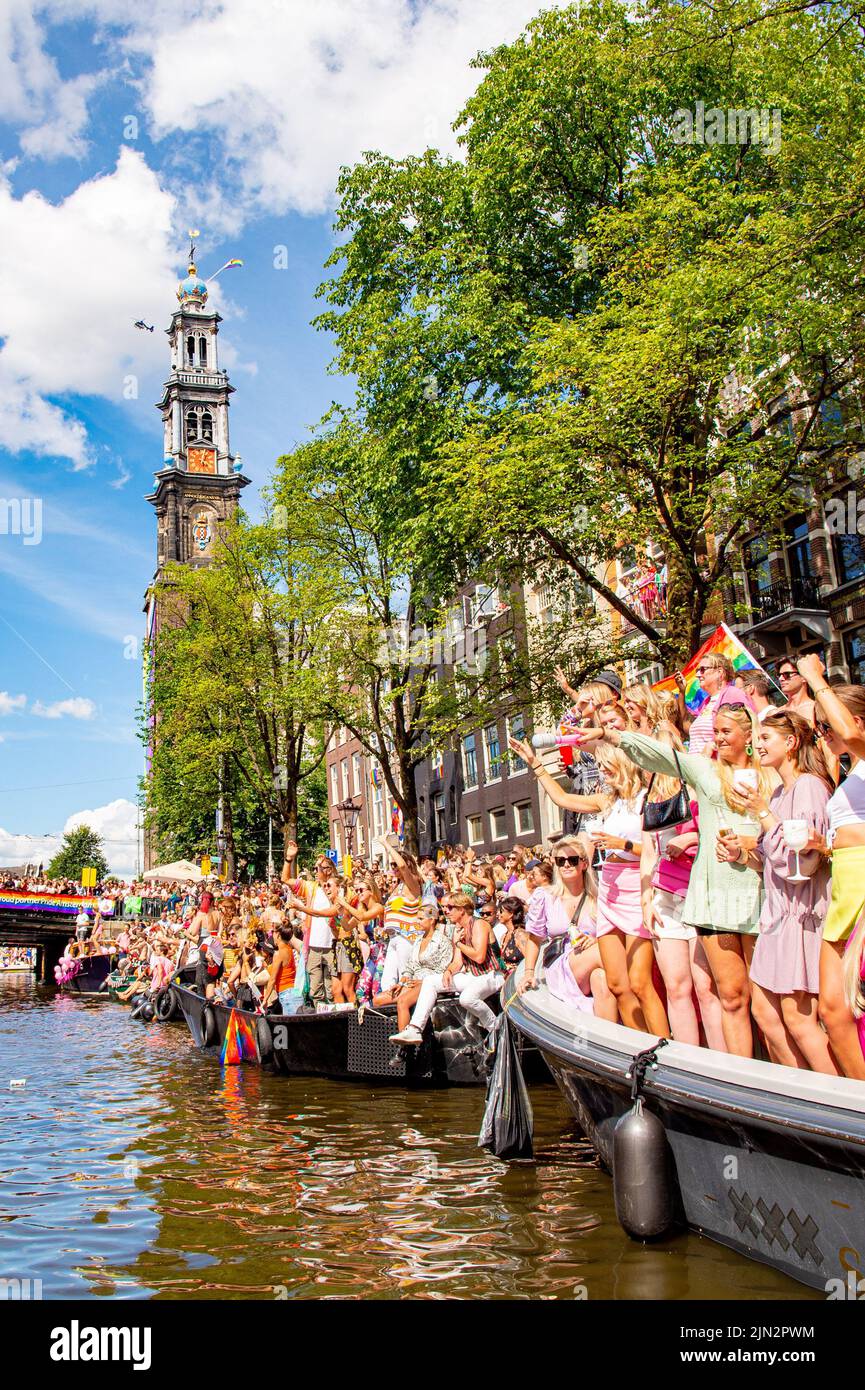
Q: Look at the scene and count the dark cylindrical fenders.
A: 1